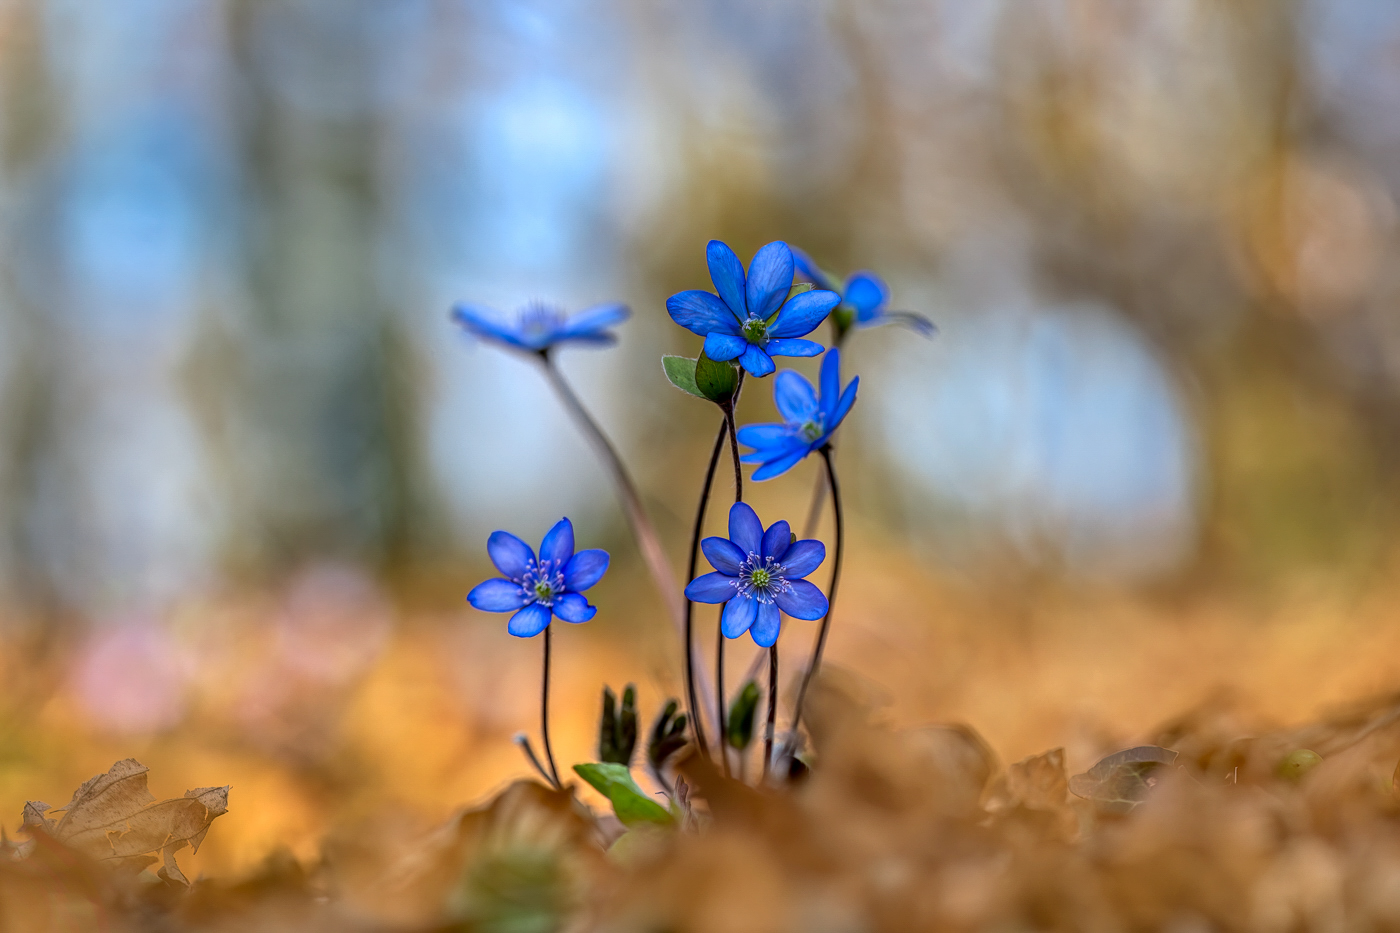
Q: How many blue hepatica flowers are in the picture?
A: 6